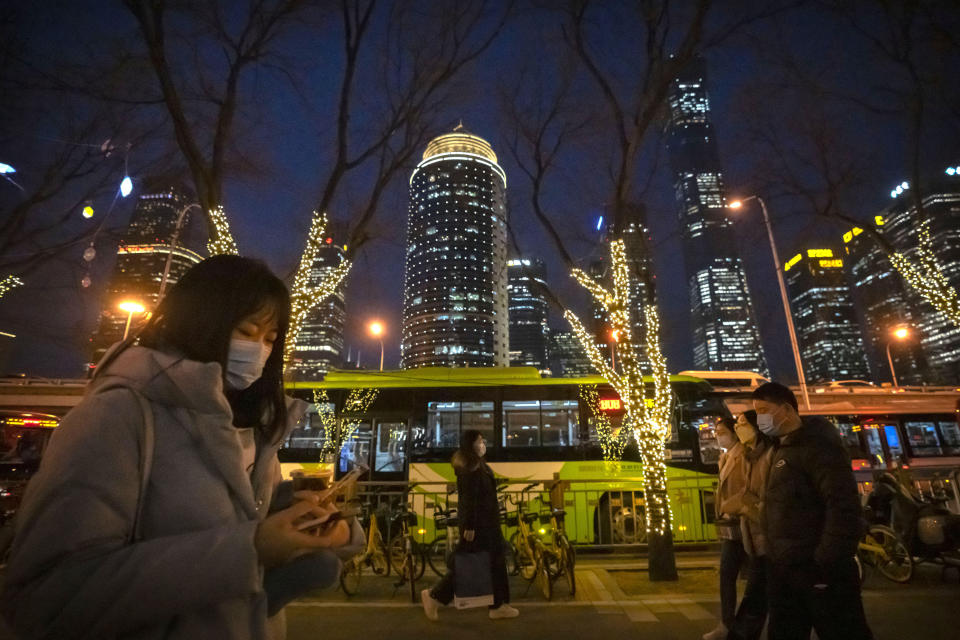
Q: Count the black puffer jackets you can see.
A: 1